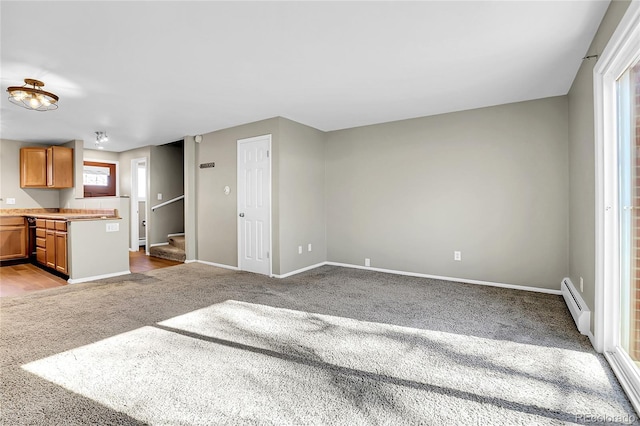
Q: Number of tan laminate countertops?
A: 1